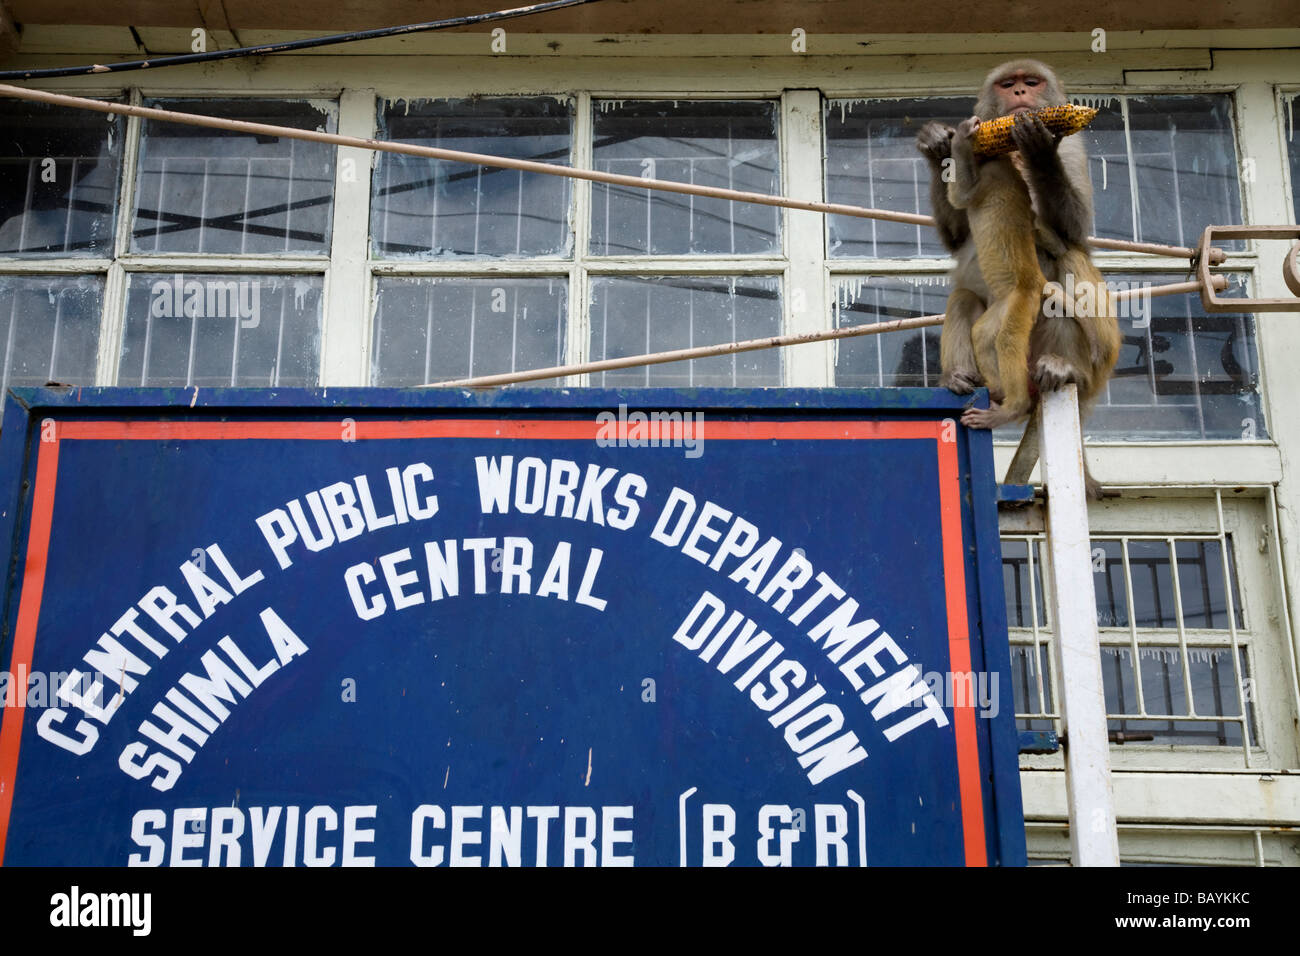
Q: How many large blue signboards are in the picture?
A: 1